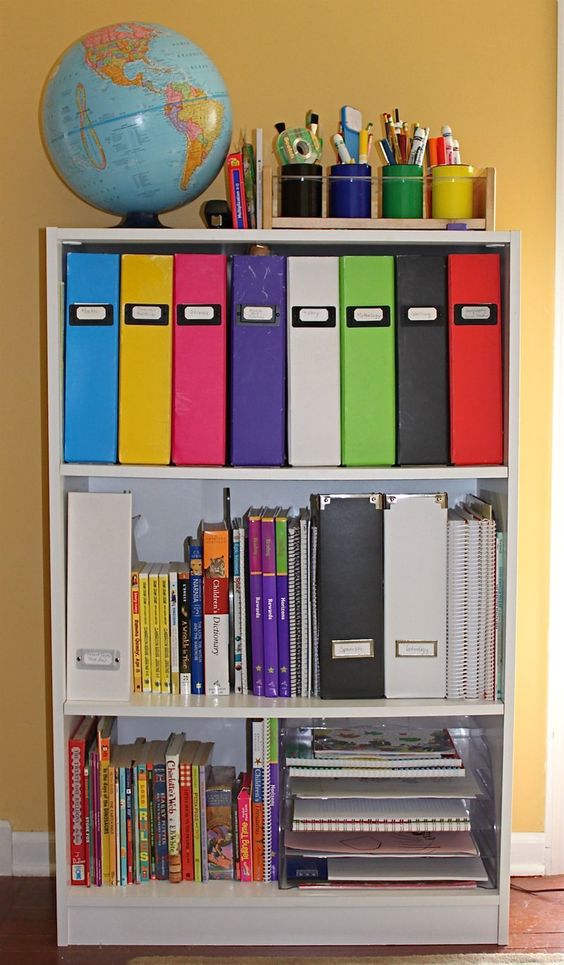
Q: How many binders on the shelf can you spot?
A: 11